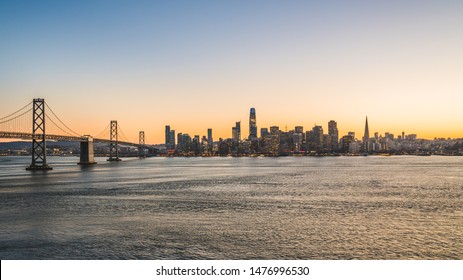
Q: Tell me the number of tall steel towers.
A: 3